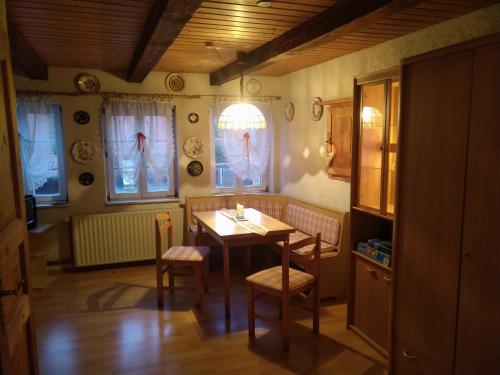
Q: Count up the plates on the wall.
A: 11